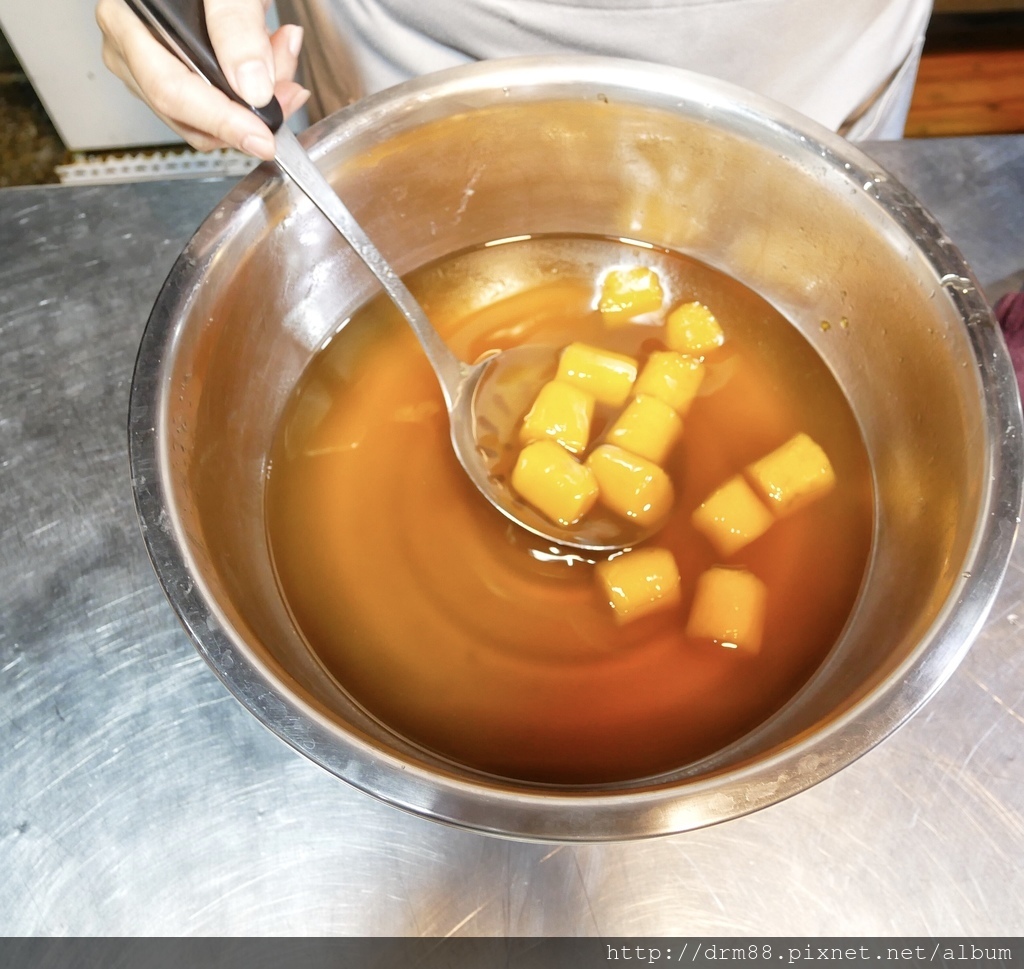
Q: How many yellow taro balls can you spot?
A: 12